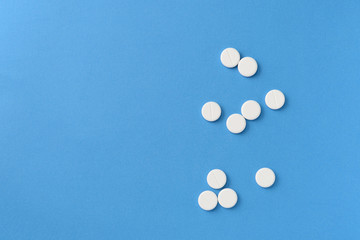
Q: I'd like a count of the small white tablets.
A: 10